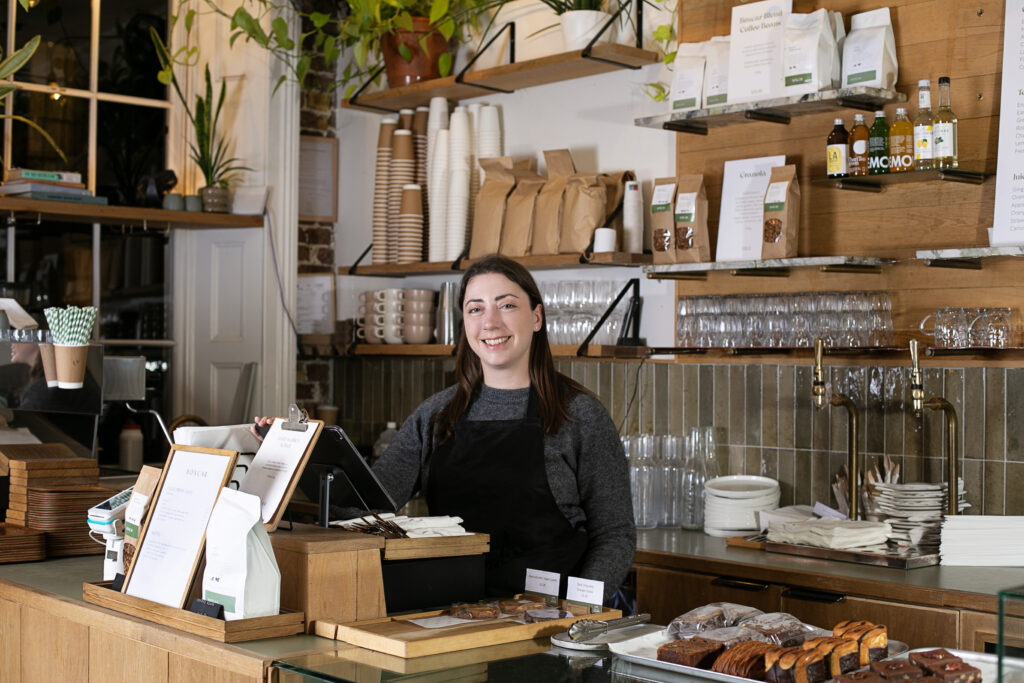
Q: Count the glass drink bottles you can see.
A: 6